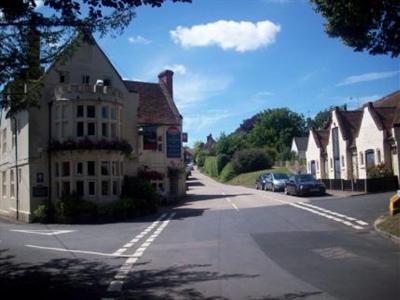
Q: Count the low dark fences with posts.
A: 1